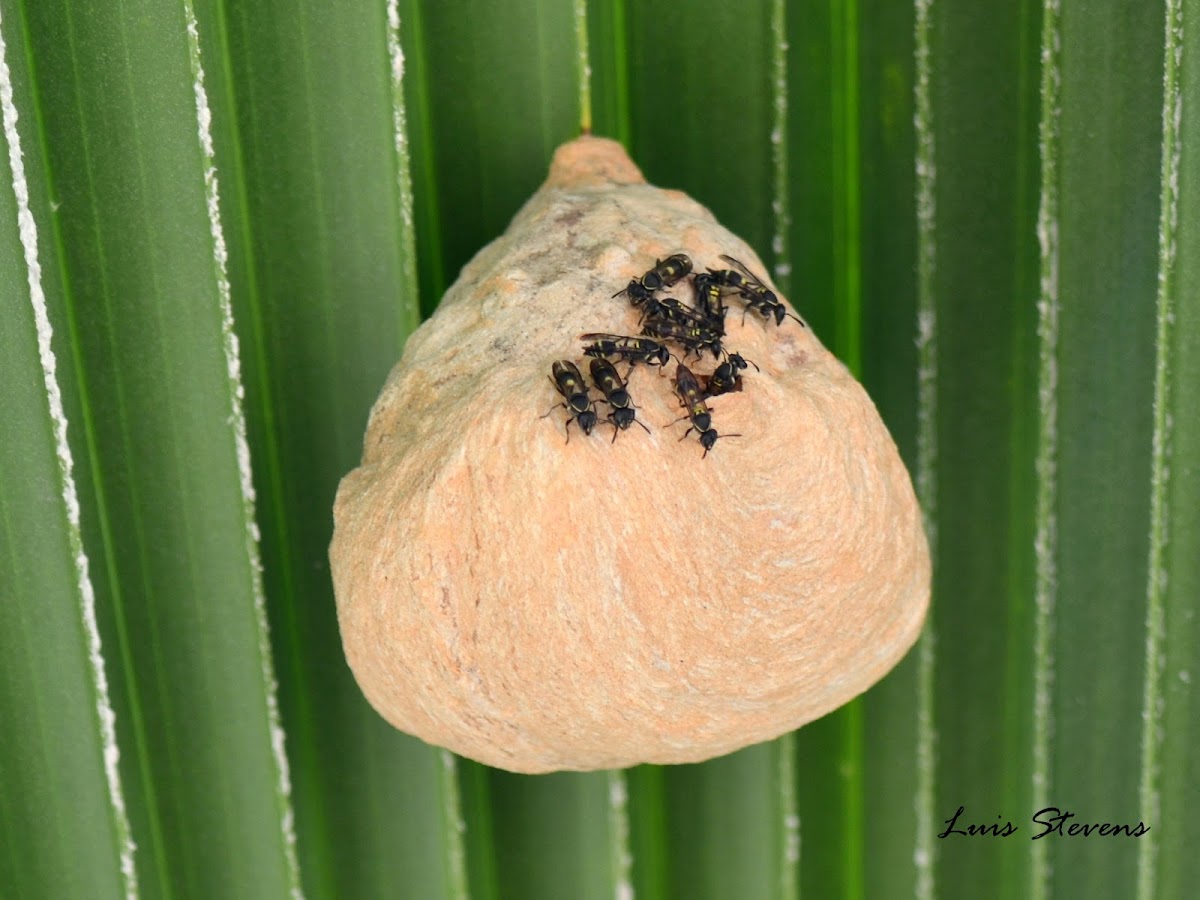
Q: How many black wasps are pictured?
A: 10